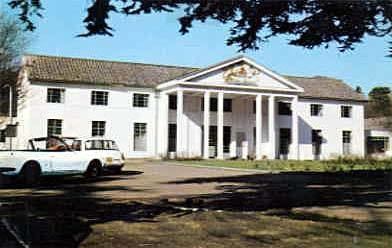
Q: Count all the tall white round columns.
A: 6